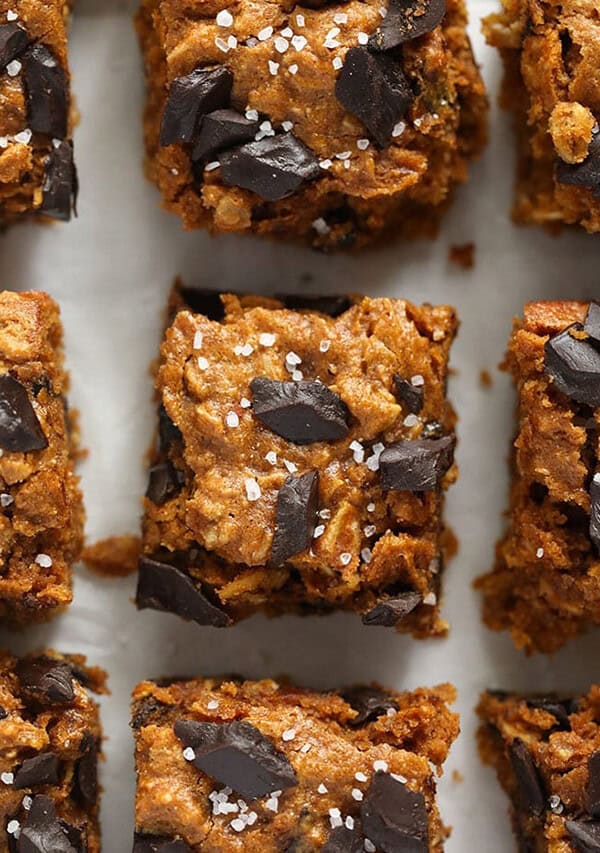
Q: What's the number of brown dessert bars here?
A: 9